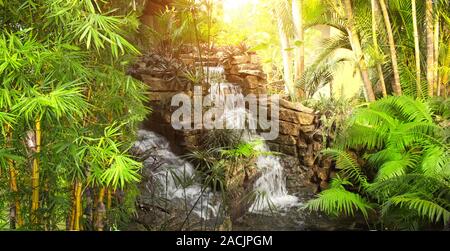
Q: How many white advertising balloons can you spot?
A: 0